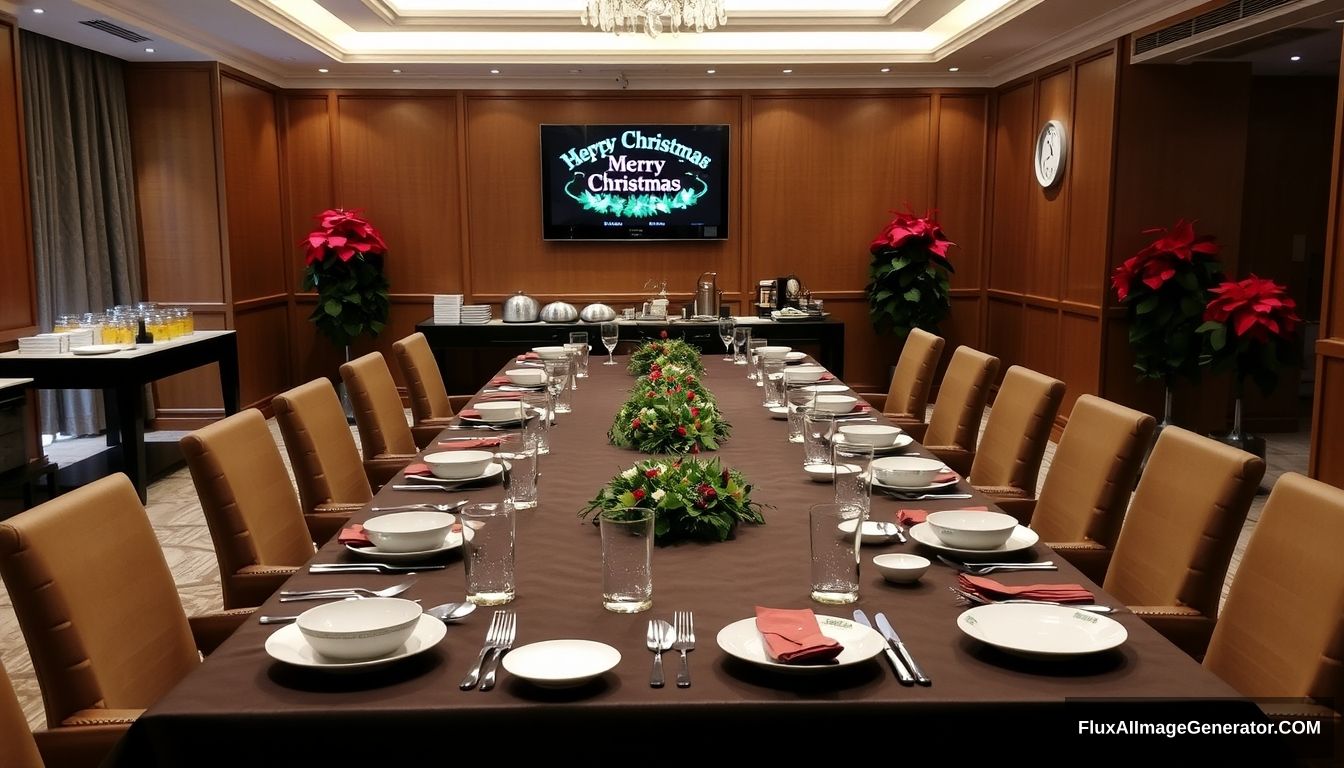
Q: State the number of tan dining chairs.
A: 12